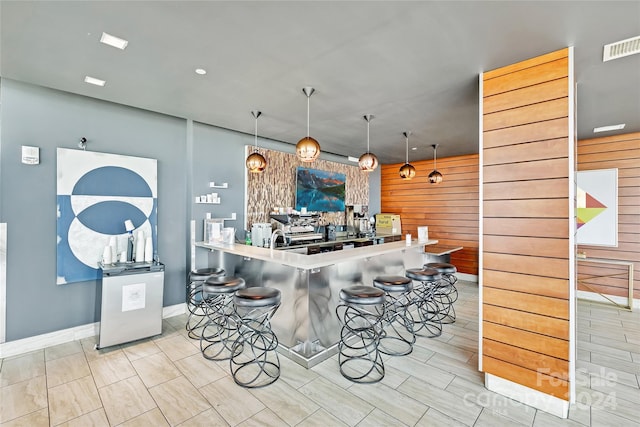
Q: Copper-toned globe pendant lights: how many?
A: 5